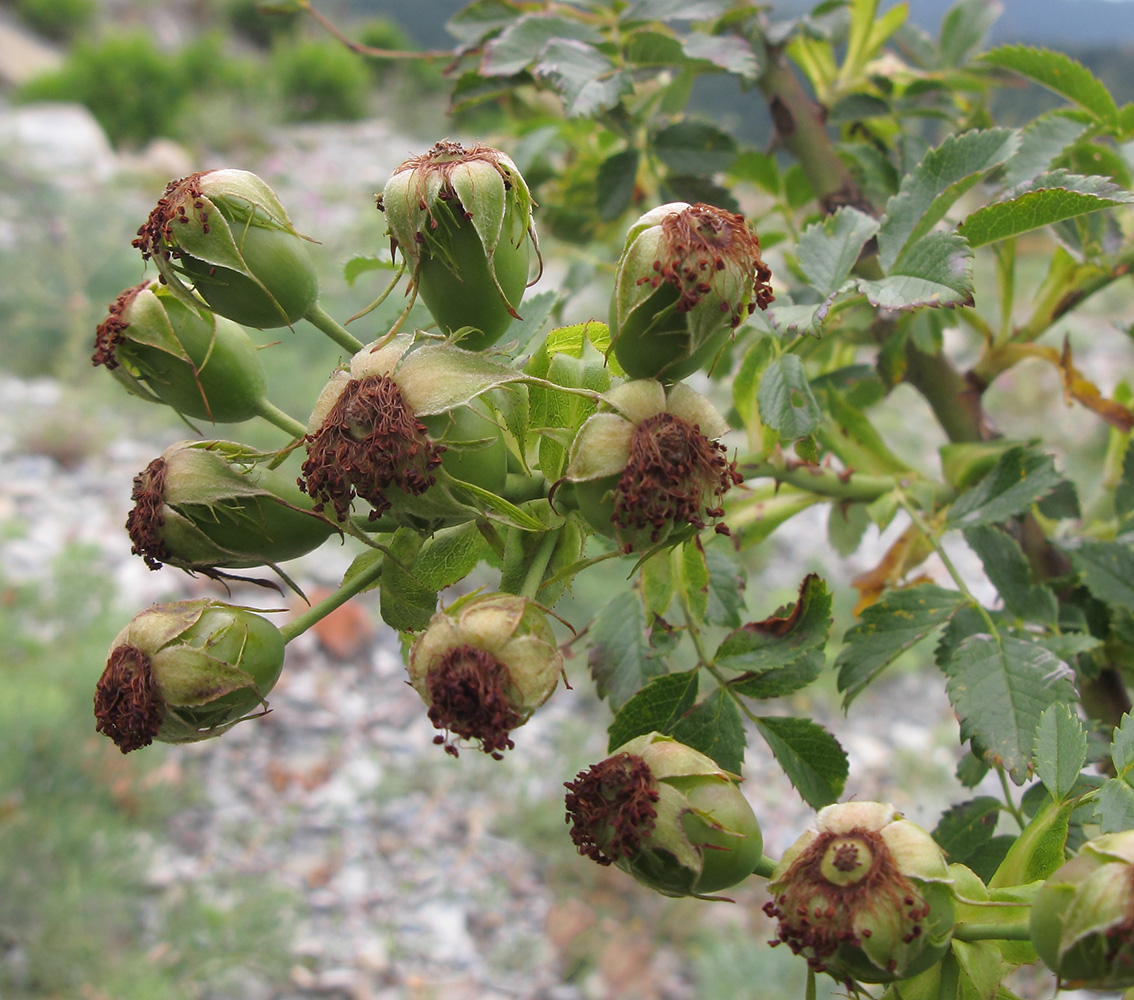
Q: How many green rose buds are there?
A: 12